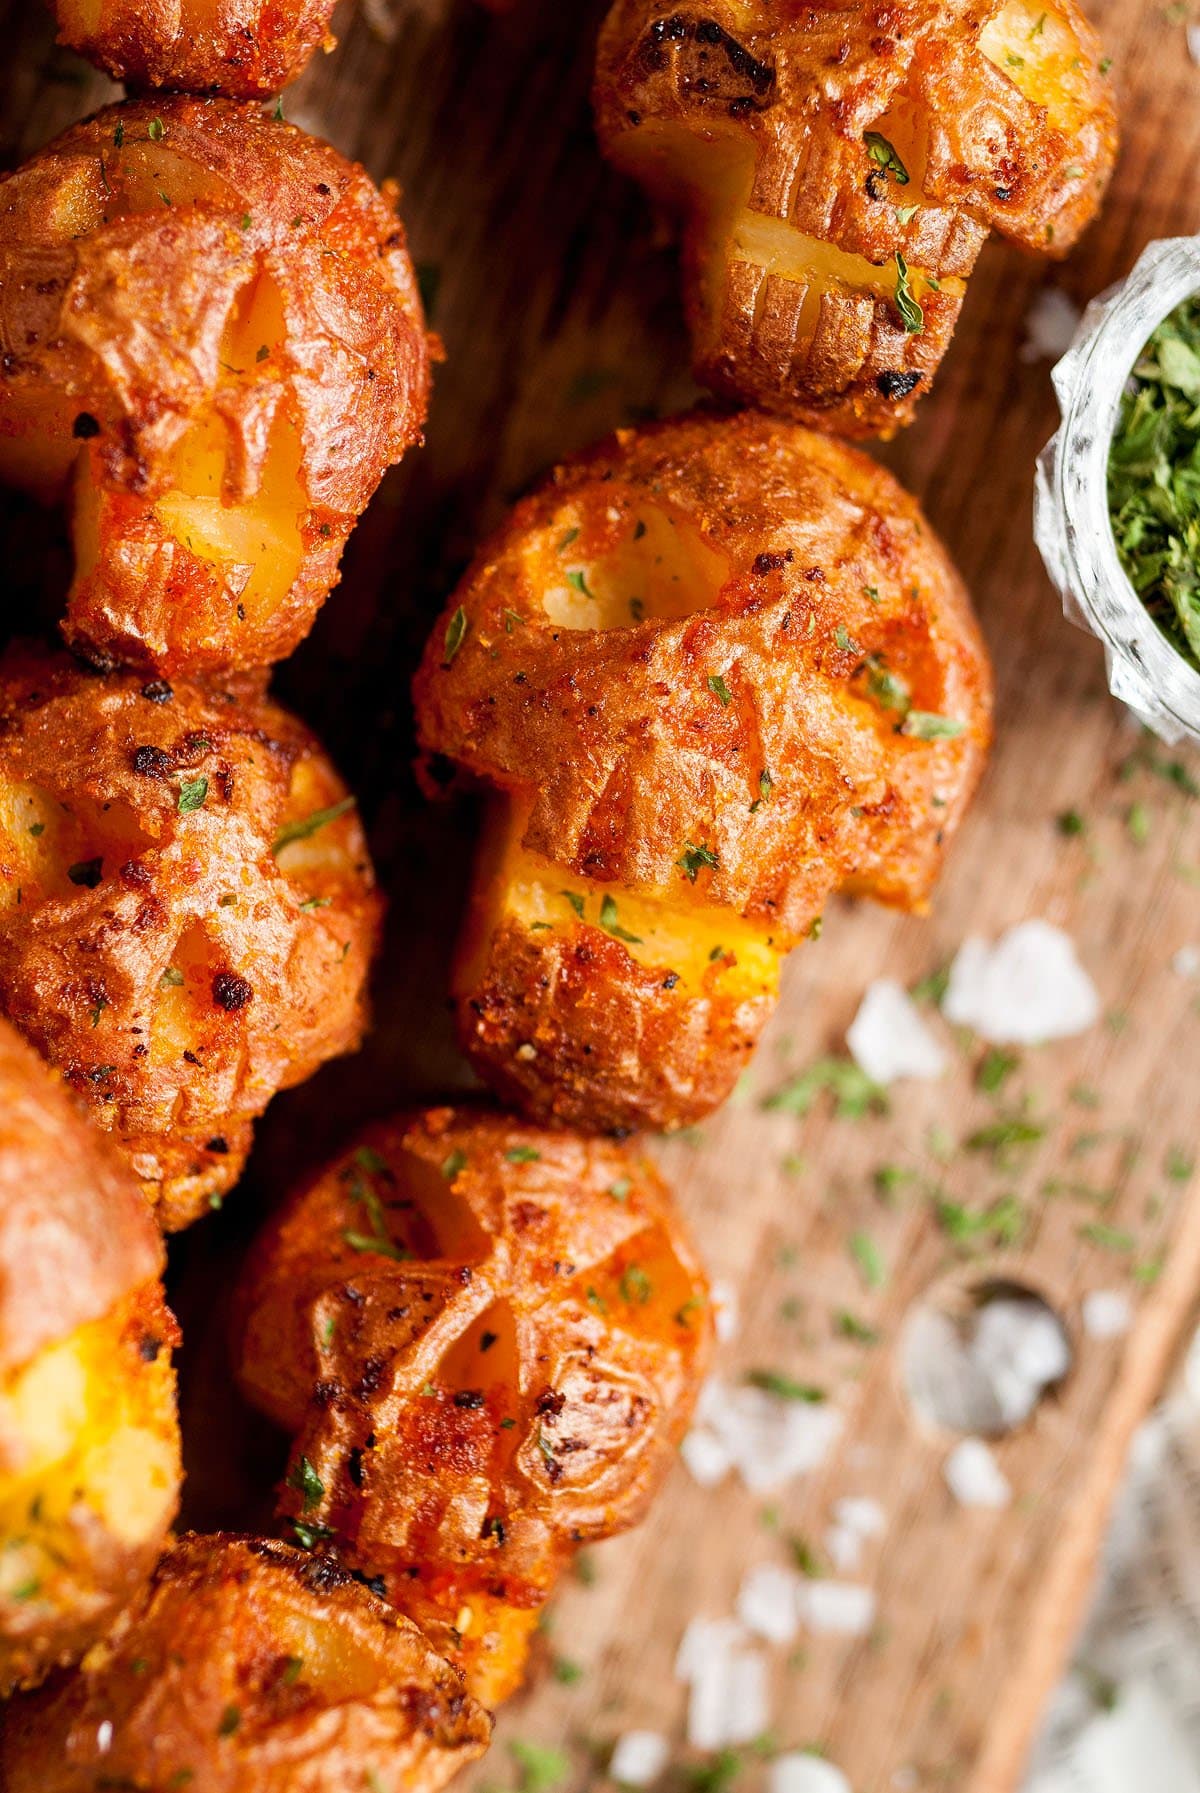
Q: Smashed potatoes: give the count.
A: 8